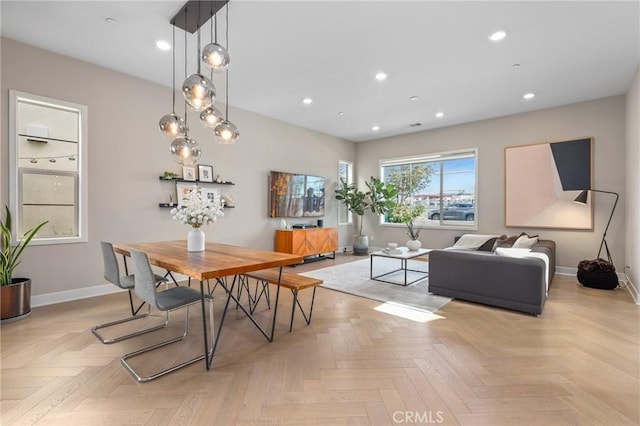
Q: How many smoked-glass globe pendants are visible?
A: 6